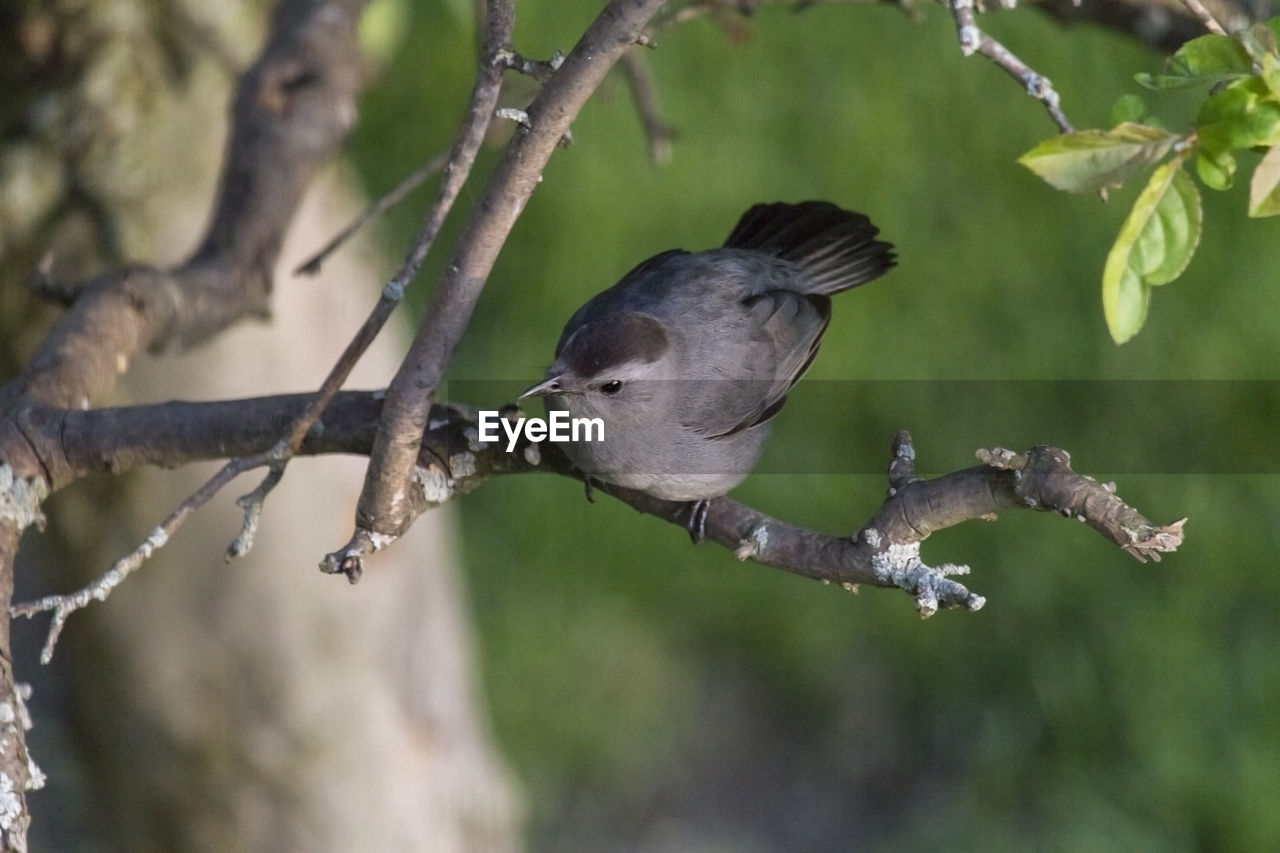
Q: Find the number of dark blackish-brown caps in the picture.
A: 1